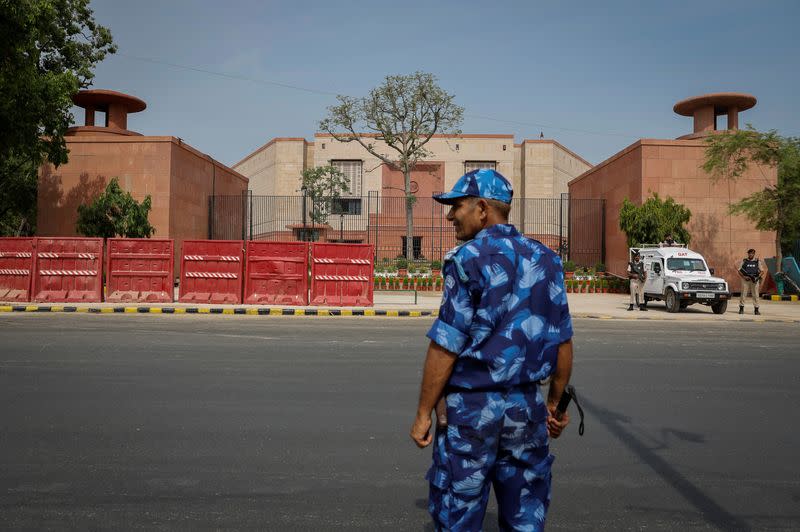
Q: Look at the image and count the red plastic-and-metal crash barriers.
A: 6